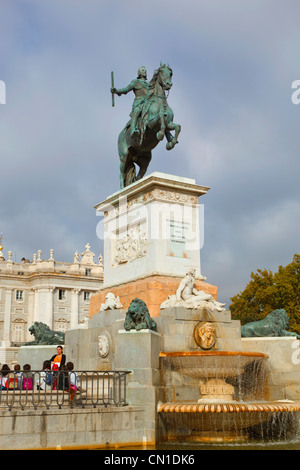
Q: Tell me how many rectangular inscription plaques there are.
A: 1